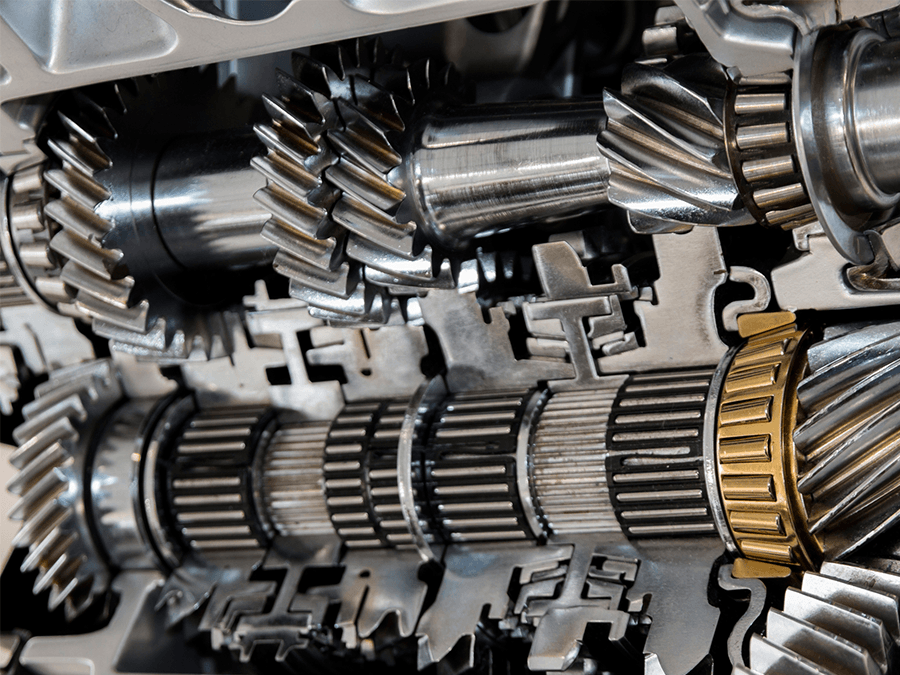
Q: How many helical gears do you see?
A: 7